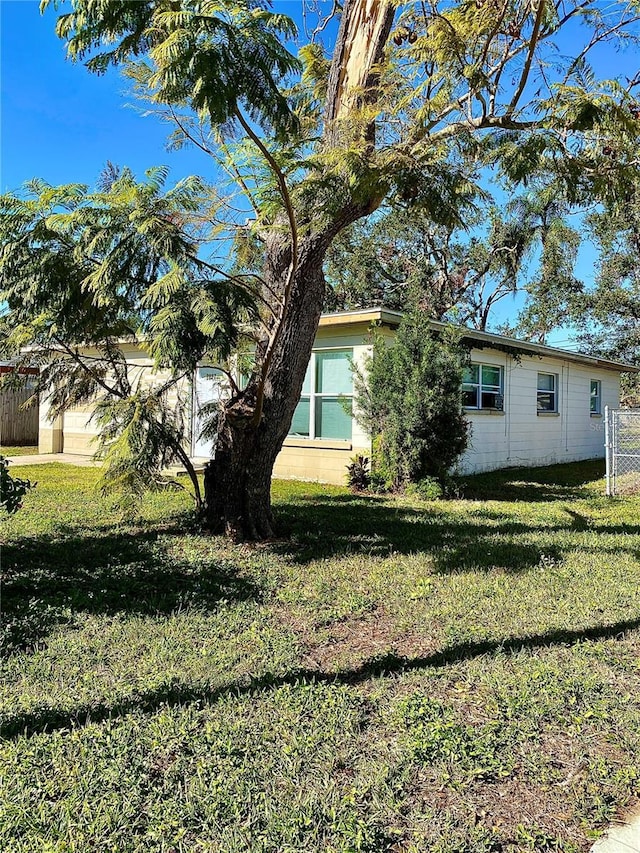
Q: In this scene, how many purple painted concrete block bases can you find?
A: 0